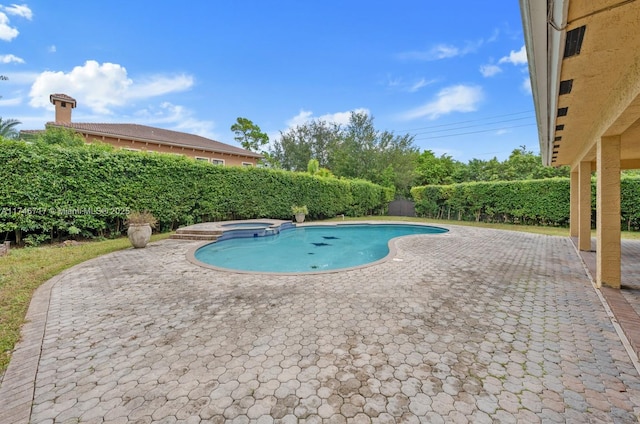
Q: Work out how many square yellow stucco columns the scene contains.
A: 3